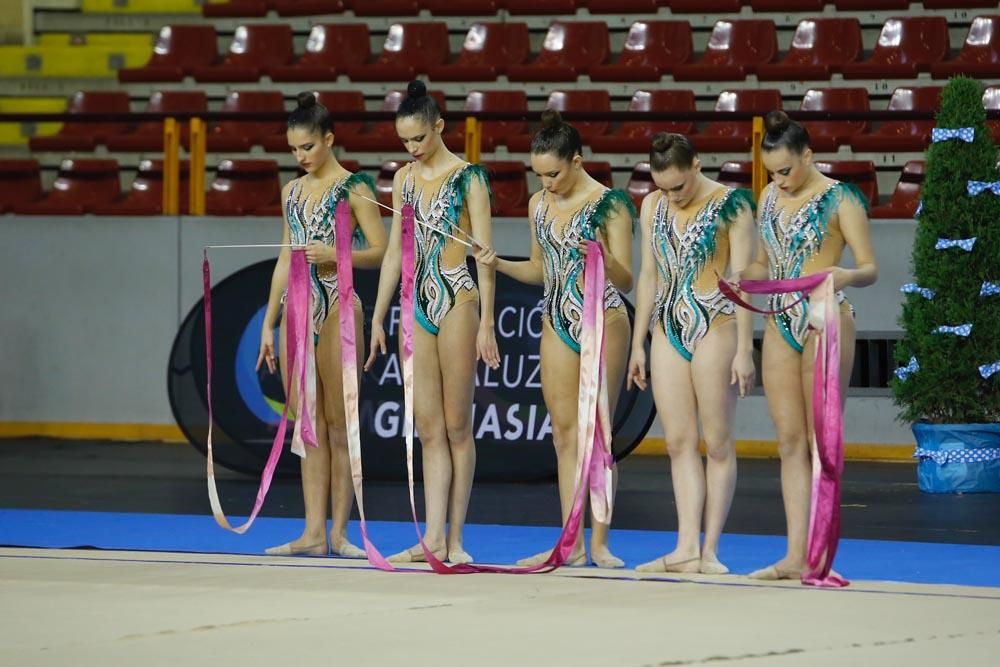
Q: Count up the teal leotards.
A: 5